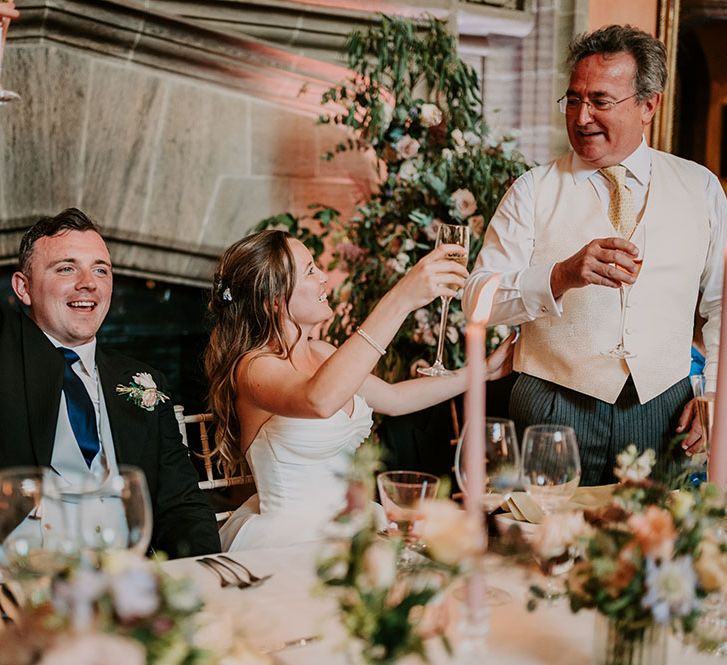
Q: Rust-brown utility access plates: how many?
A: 0